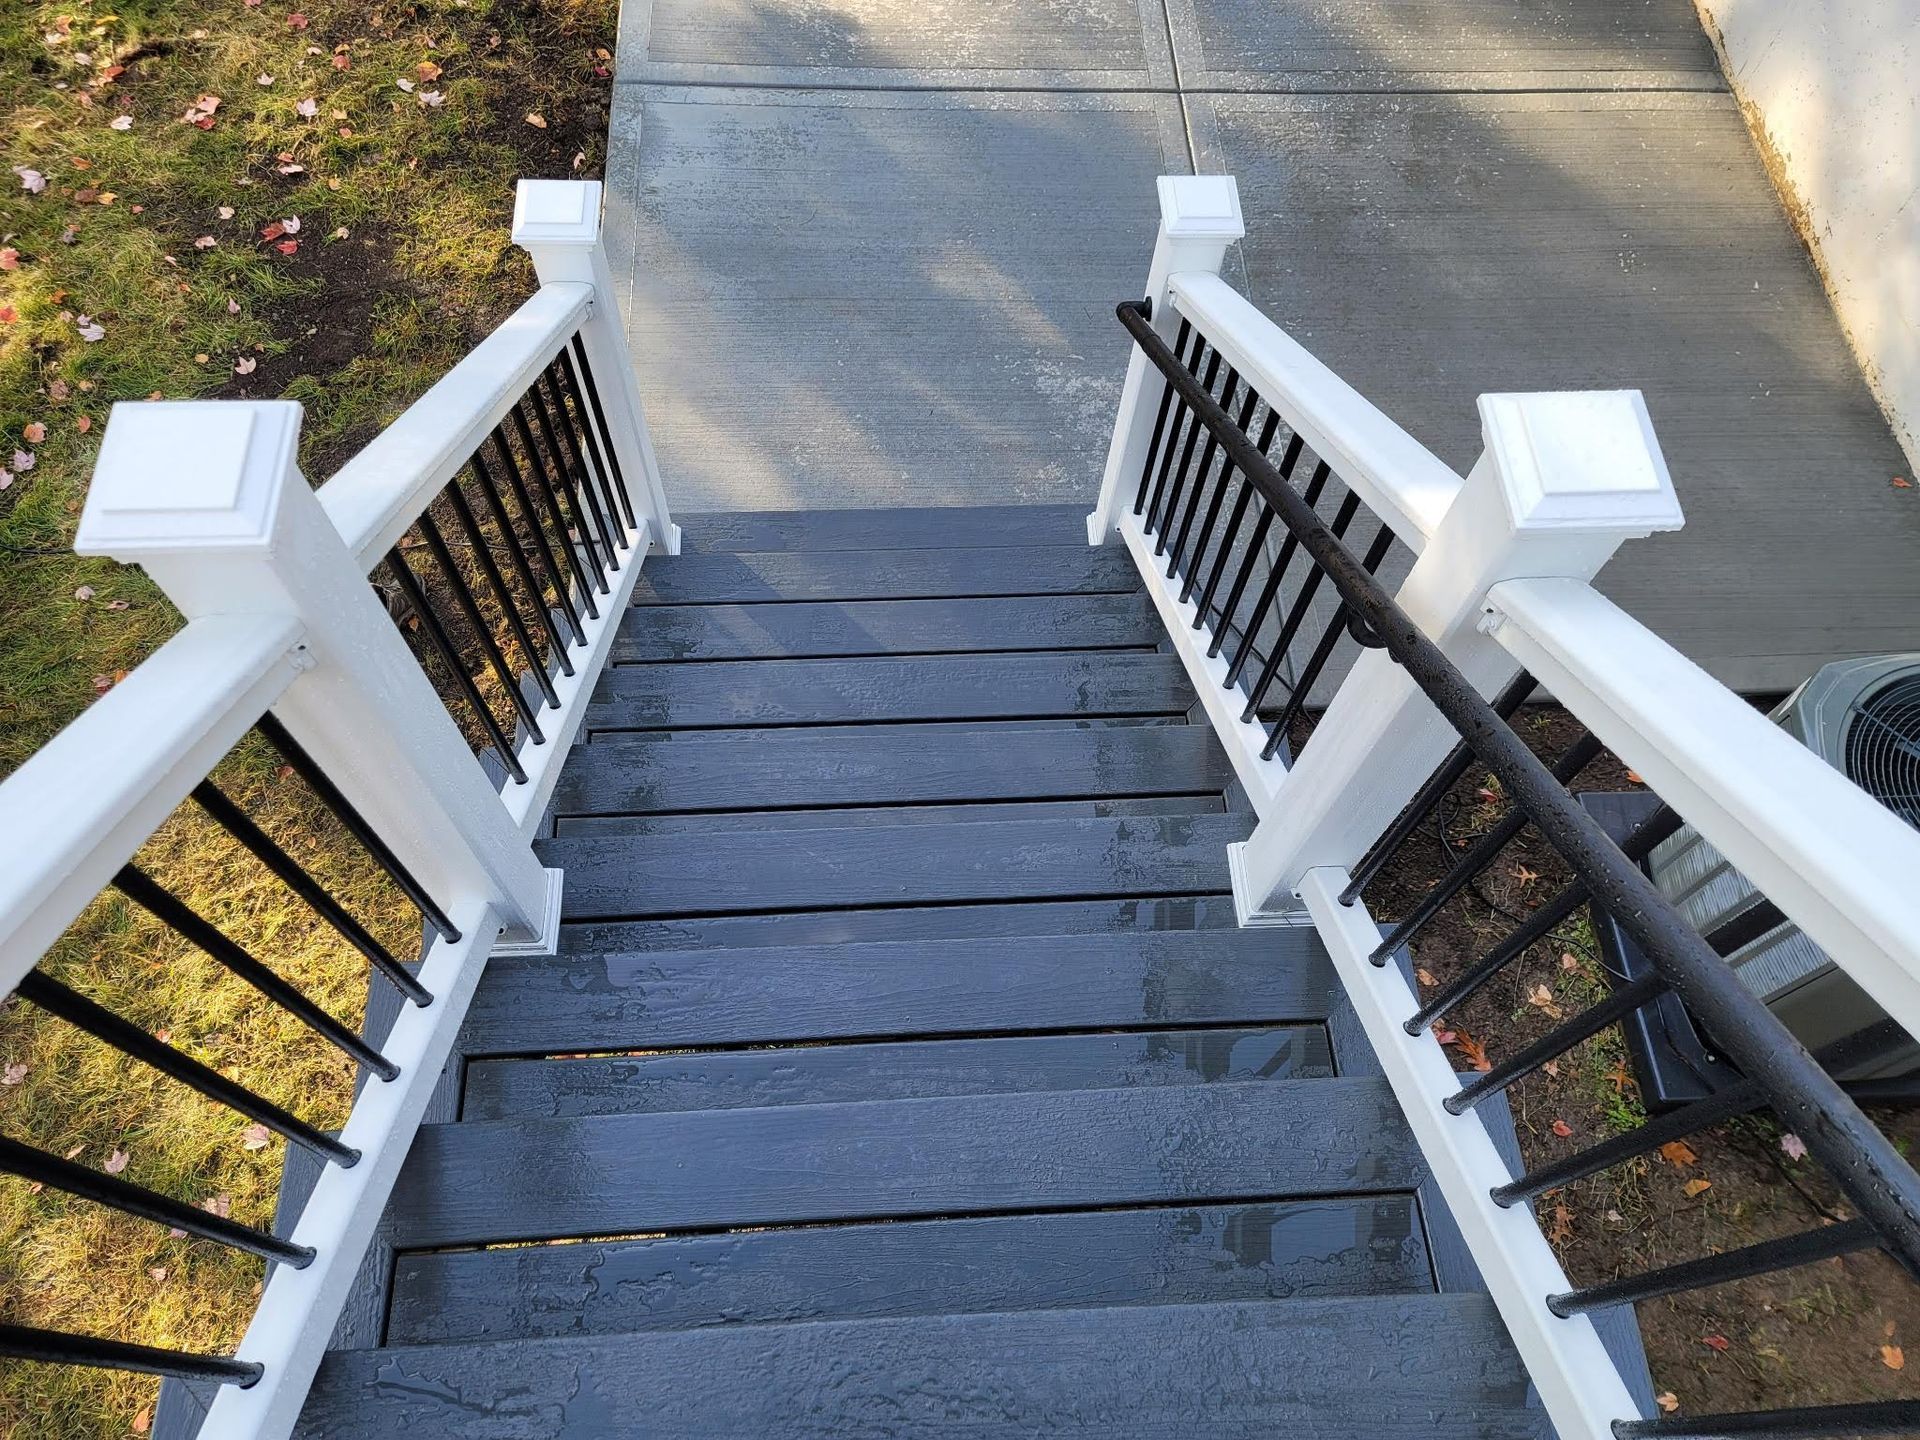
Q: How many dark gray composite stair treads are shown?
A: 9